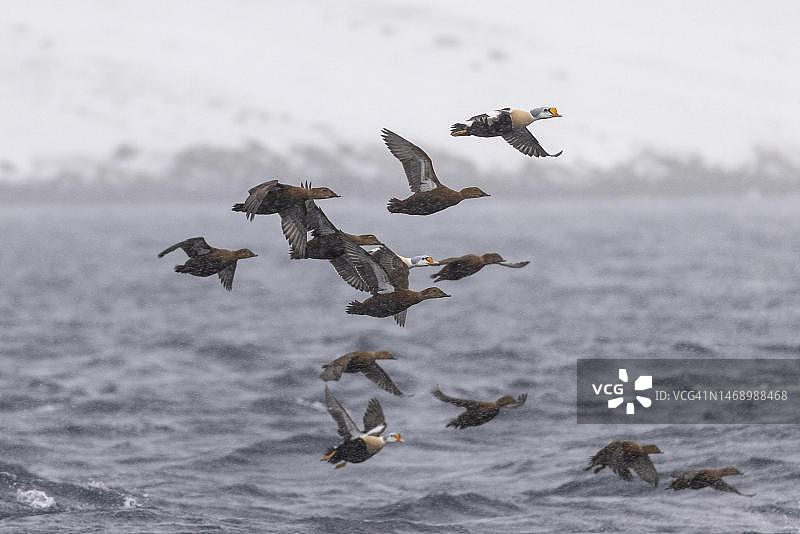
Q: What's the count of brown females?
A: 10